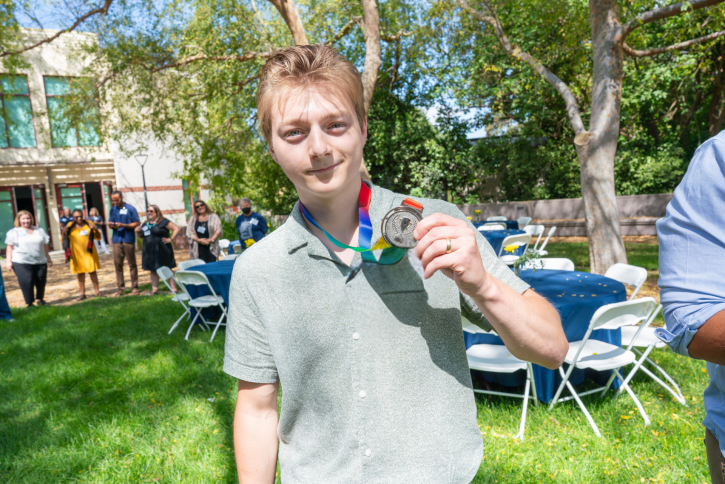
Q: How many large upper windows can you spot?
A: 2